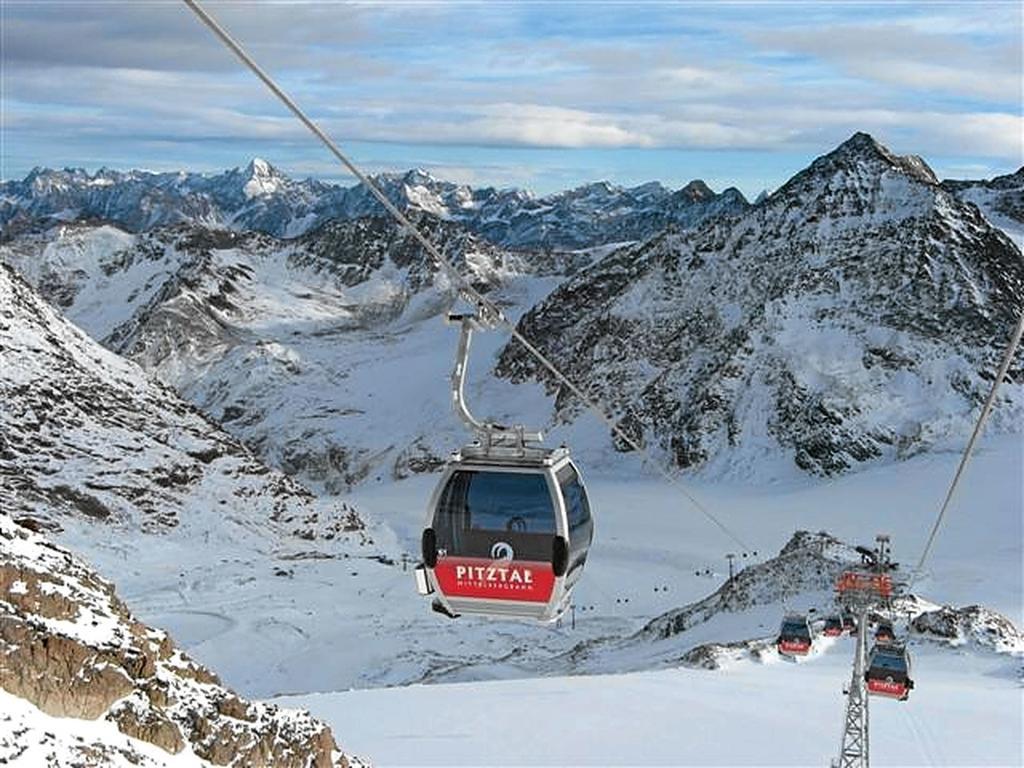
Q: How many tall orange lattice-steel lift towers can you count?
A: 1